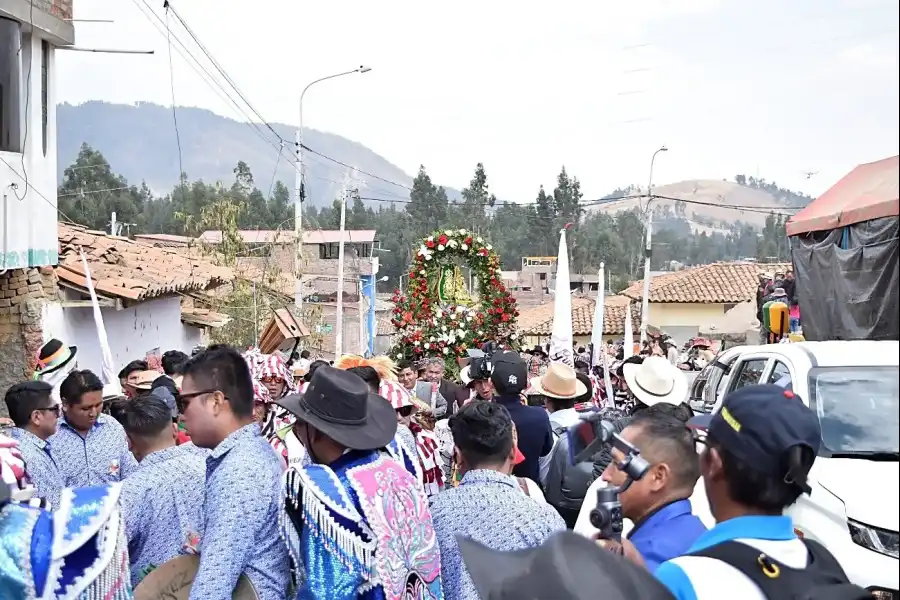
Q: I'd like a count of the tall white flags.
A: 4